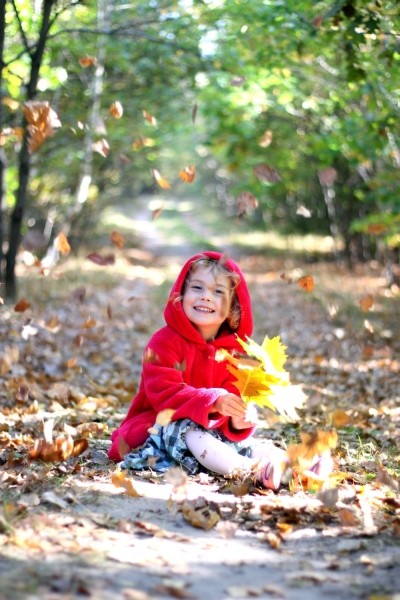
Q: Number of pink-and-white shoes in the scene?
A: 2